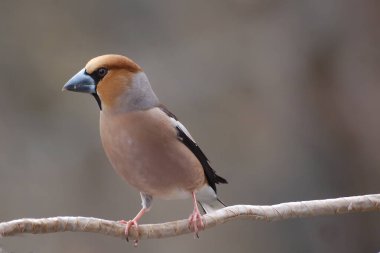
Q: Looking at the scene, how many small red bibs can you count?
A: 0